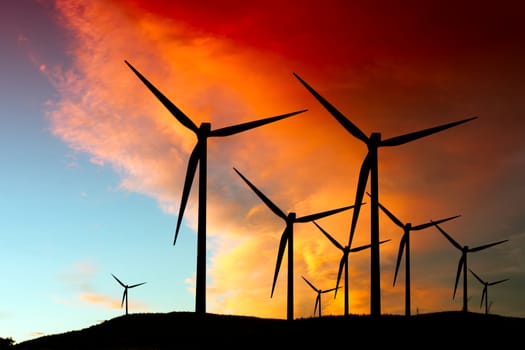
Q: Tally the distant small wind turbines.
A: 3